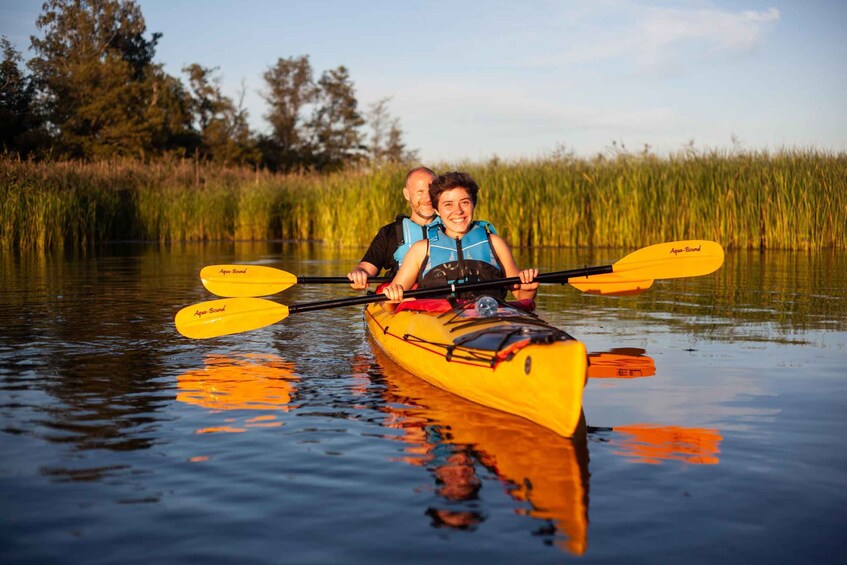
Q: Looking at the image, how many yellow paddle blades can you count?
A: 4